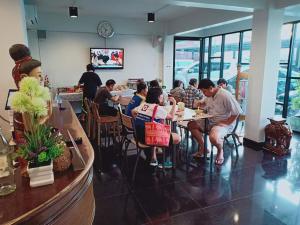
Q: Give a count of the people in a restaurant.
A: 9